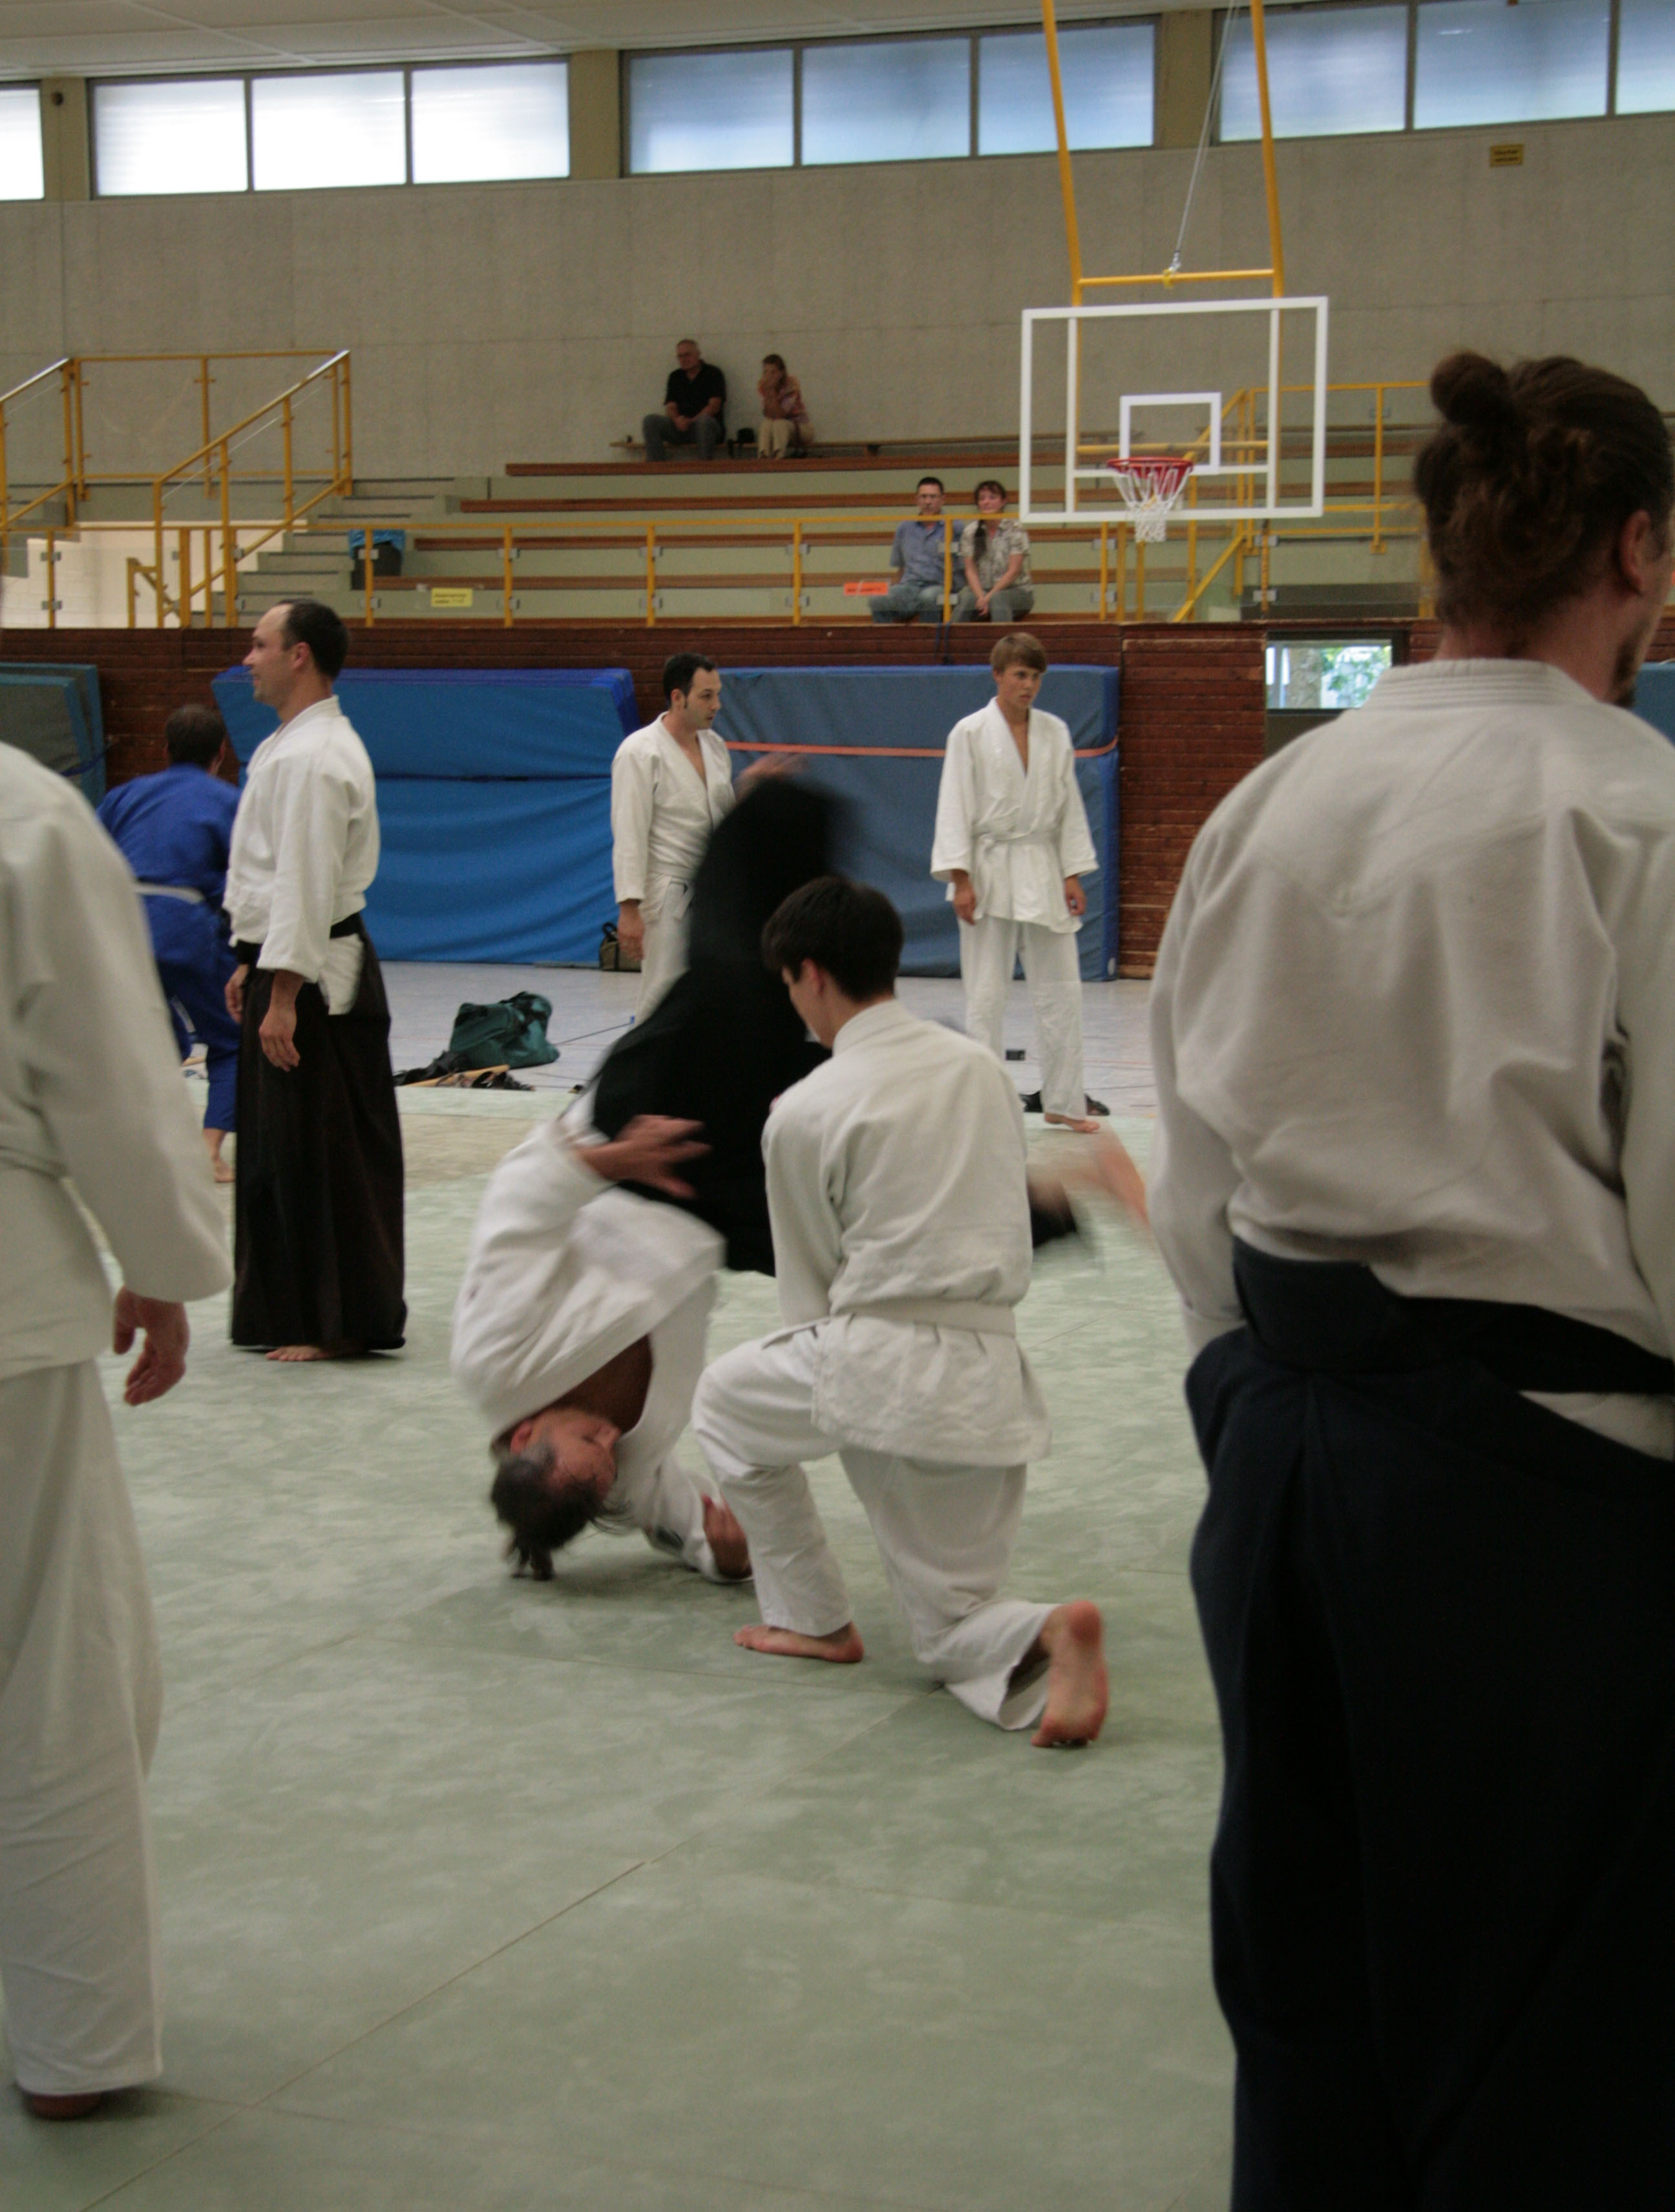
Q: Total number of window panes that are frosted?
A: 10